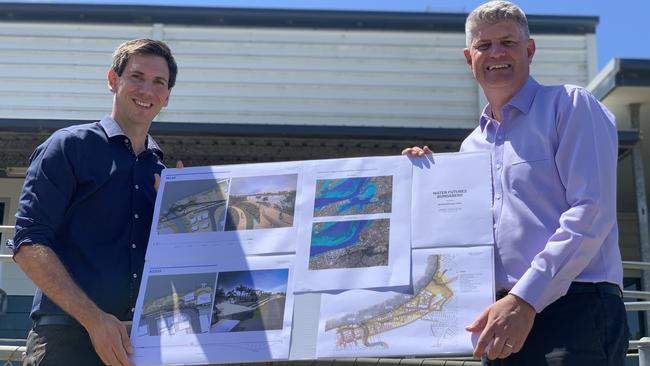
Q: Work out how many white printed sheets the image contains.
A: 5